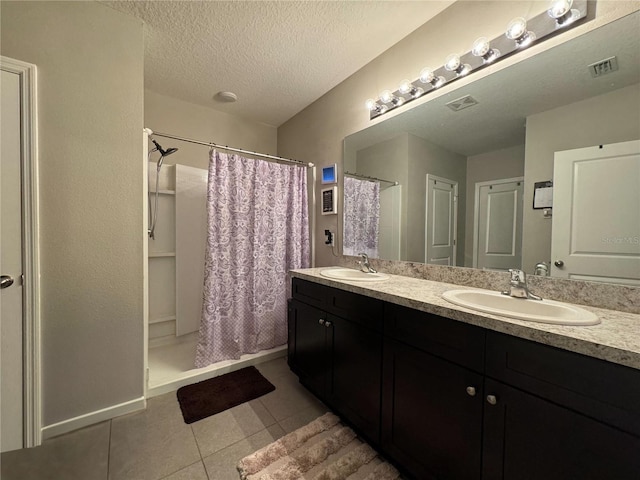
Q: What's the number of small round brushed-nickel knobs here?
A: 4